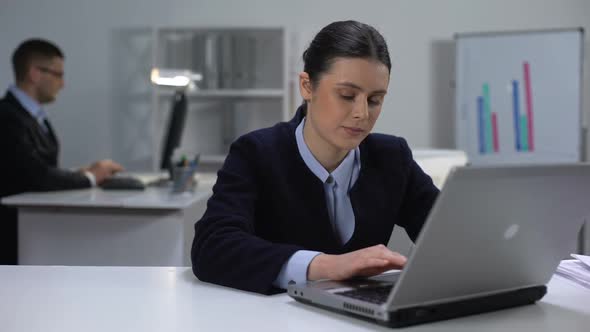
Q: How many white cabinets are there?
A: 1